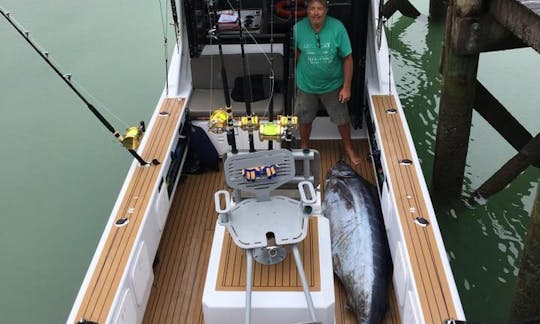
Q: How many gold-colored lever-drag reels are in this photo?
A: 5